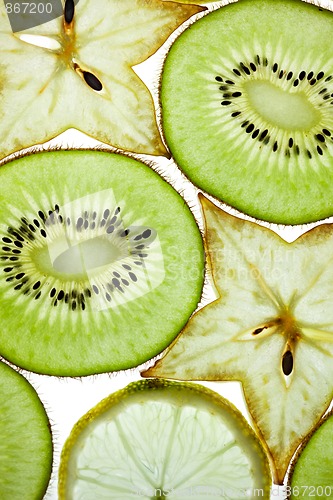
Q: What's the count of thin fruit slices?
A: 7